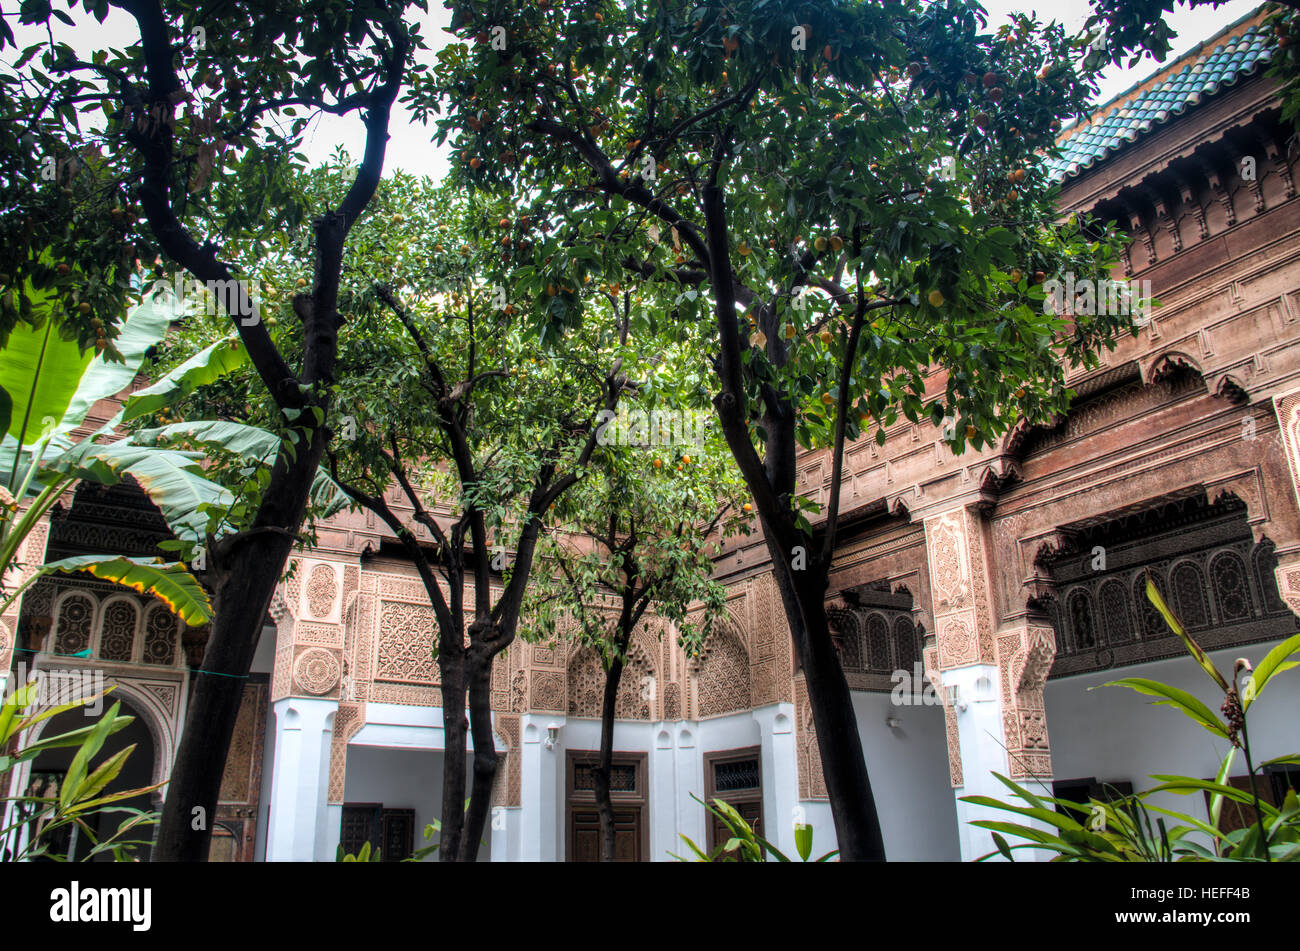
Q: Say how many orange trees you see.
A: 4